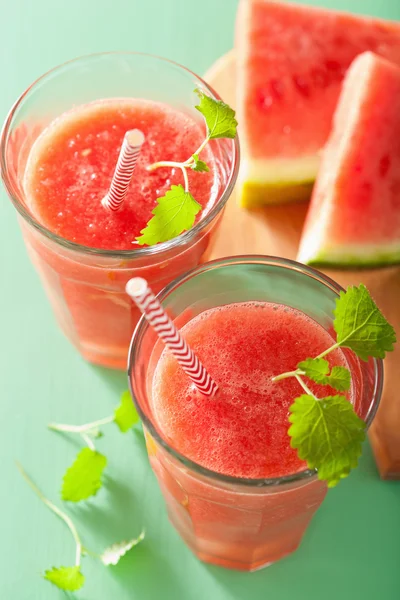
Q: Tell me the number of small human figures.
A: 0